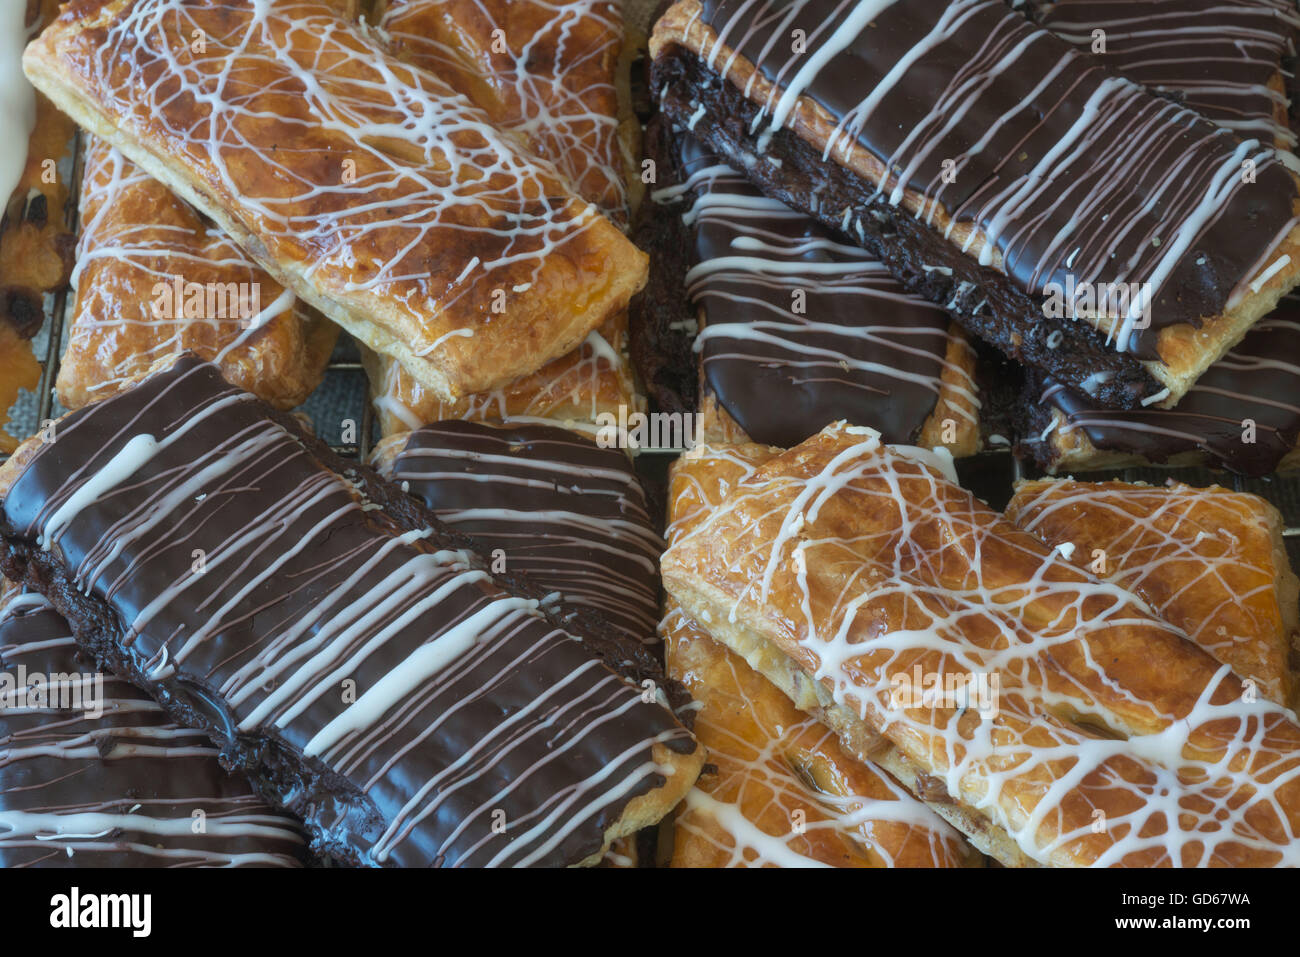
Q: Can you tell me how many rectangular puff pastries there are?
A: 12